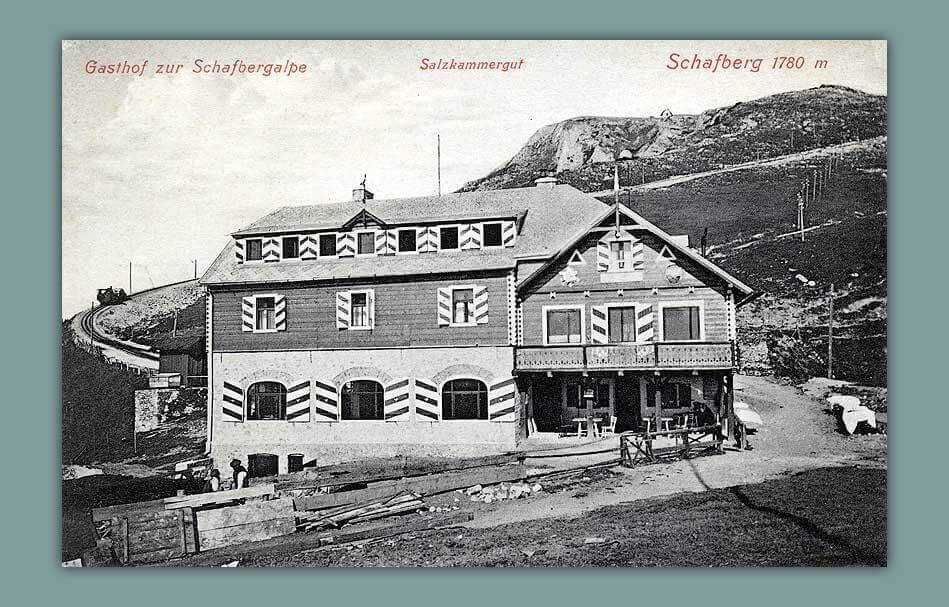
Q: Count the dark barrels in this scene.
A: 2